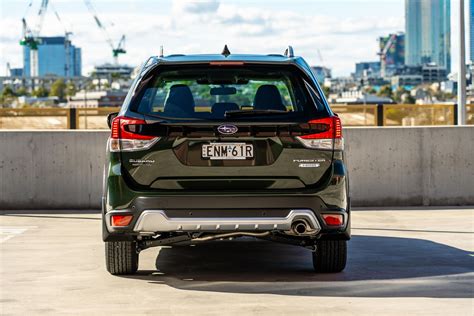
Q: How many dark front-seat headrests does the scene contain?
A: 2